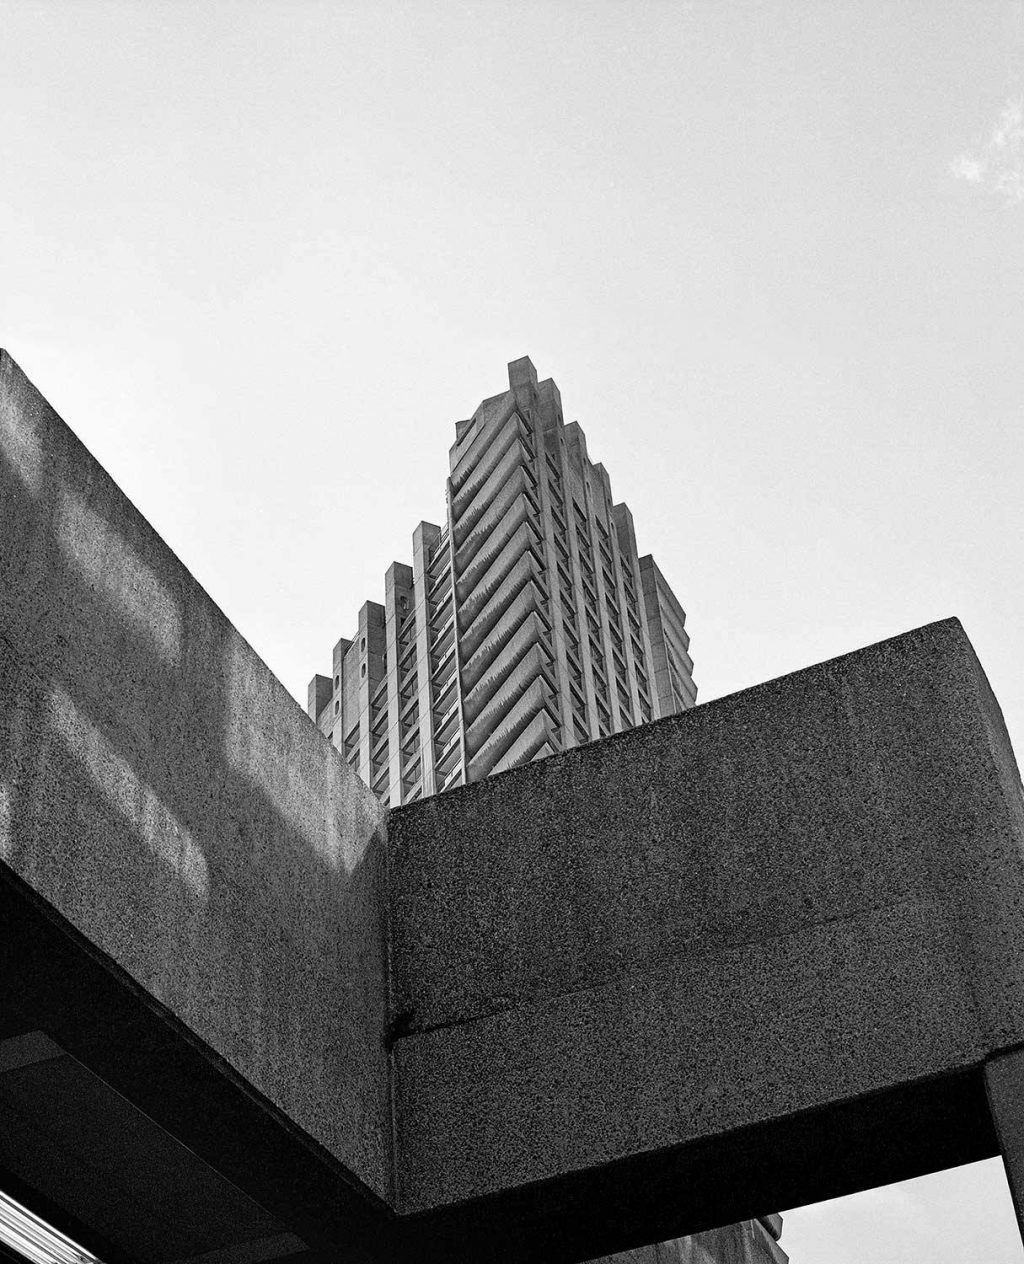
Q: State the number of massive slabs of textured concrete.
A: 2